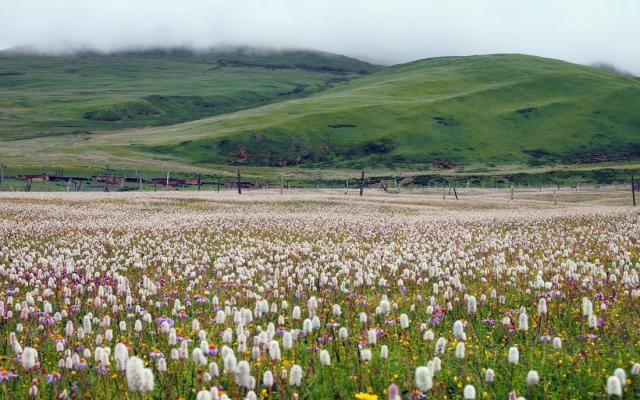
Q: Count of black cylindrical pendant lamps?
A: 0